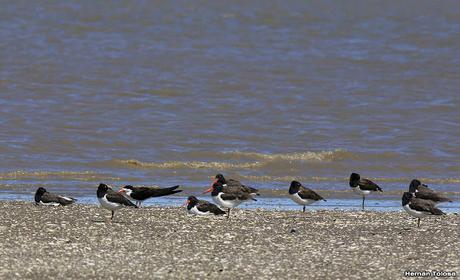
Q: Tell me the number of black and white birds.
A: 10